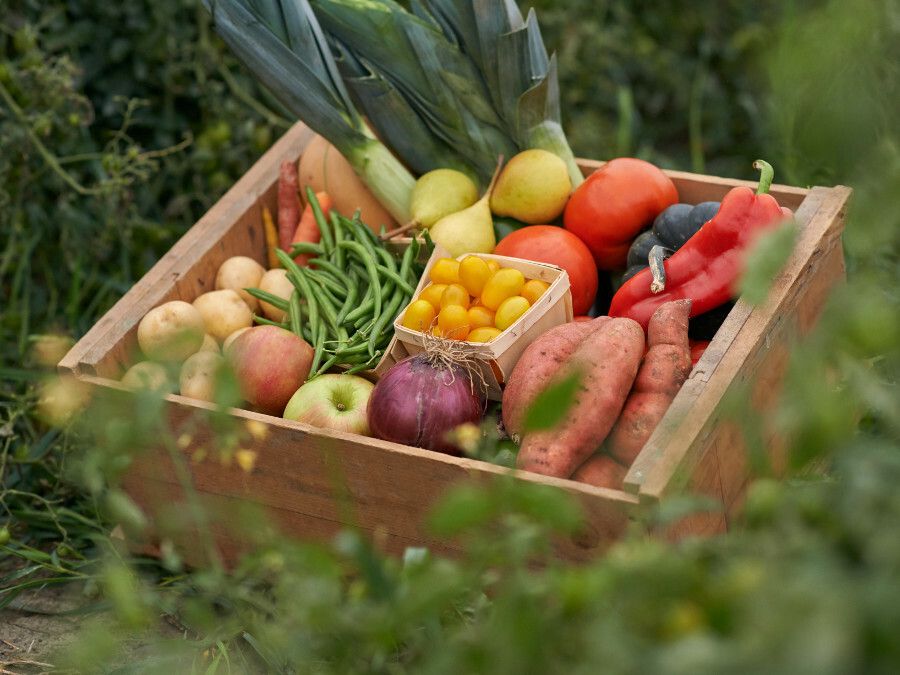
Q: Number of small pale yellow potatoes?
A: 8